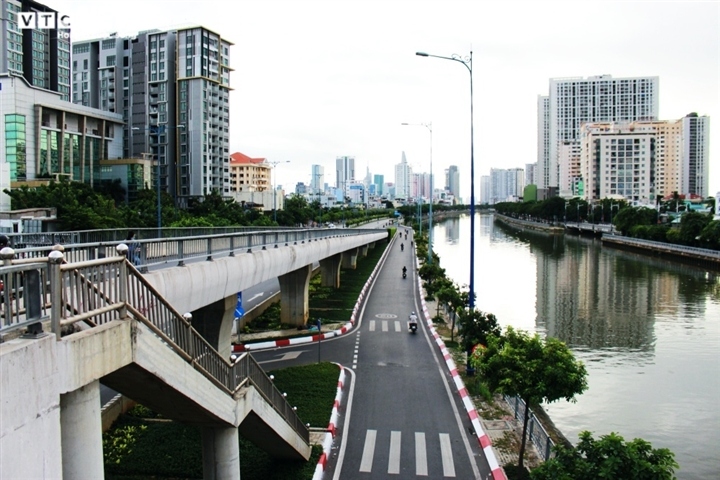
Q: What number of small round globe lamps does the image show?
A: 11